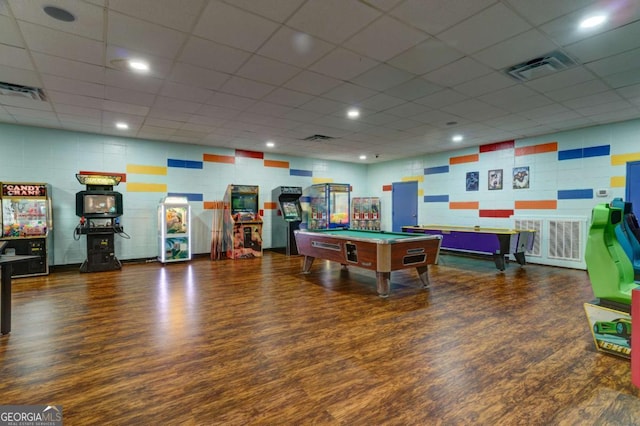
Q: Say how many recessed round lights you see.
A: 7